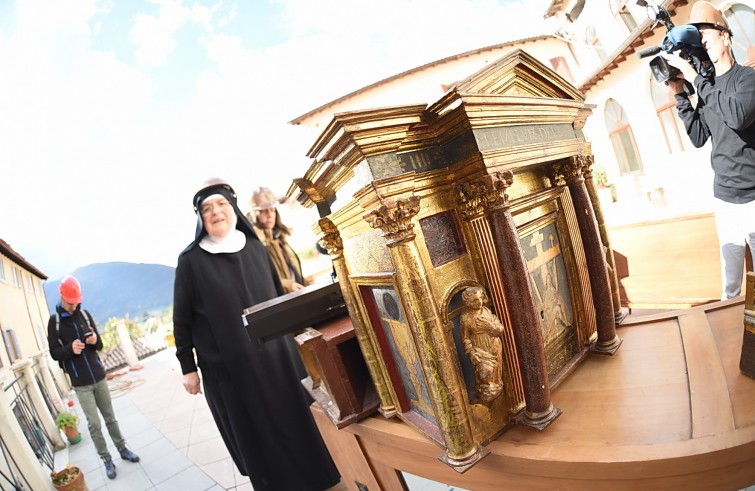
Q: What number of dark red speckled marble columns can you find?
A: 2